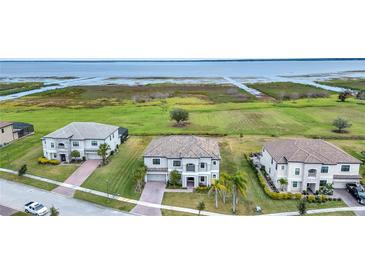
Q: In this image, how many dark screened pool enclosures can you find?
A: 2